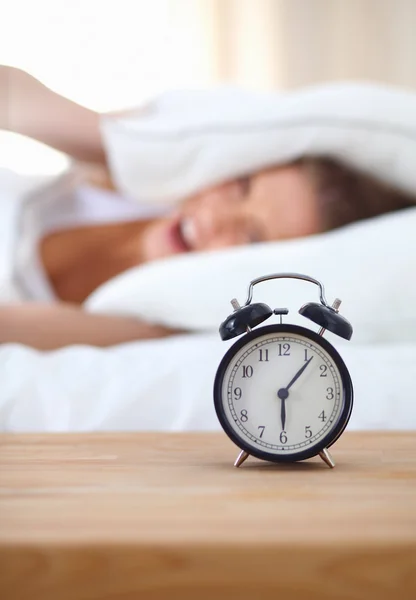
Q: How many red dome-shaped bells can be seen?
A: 0